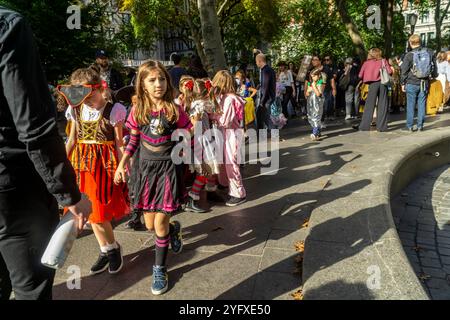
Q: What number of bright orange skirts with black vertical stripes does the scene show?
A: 1